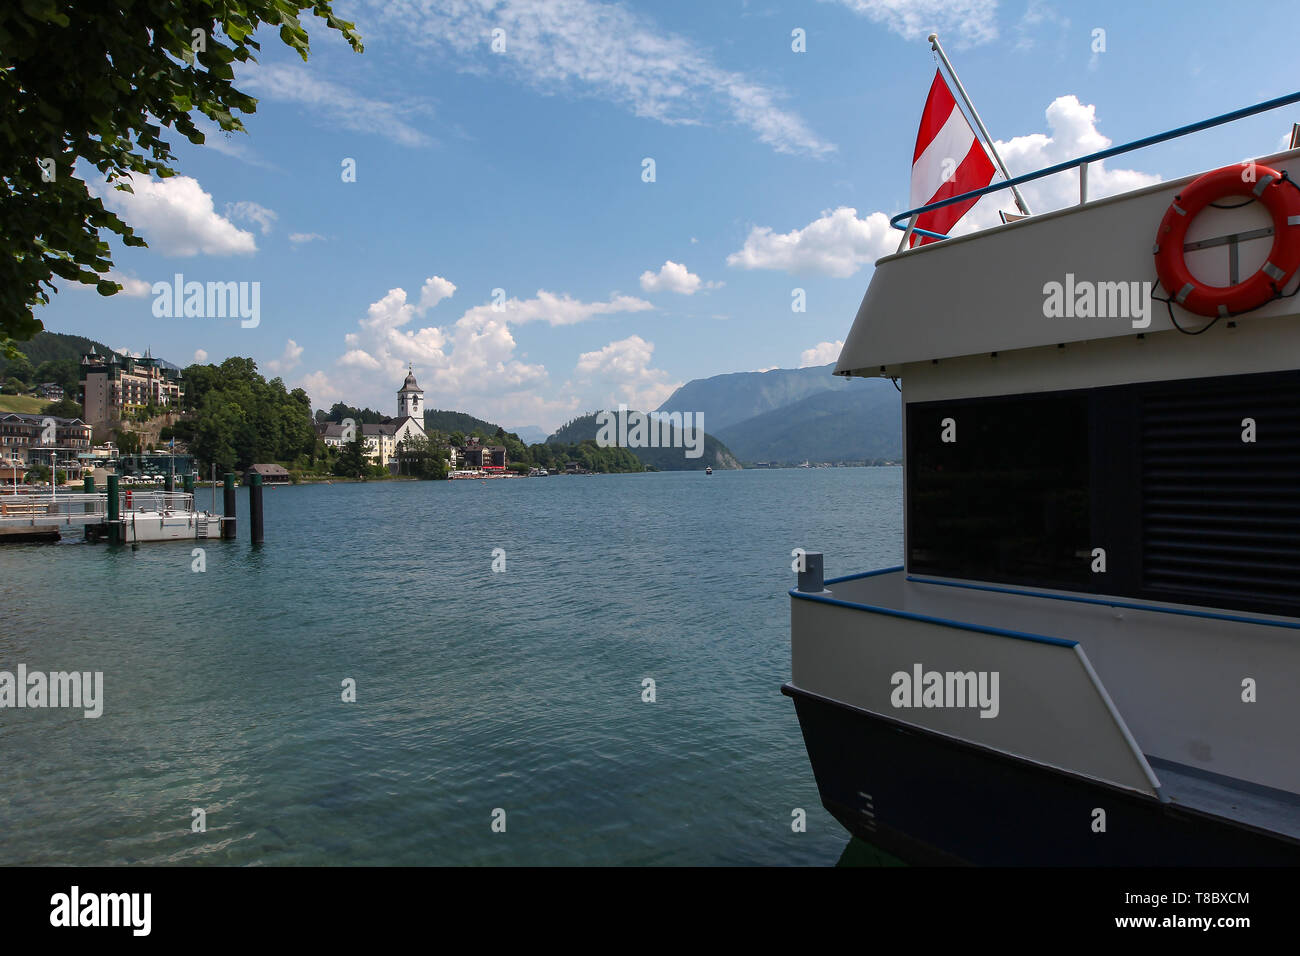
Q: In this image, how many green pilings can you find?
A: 6